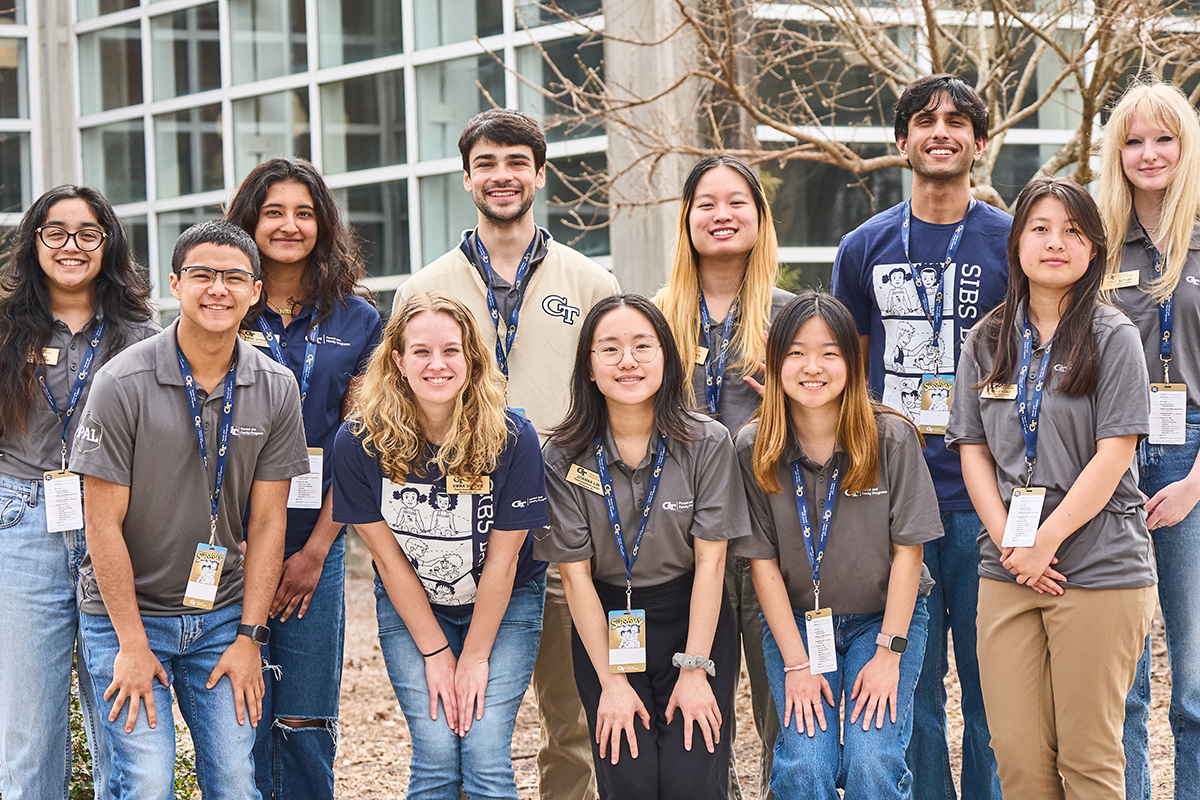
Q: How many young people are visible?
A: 11